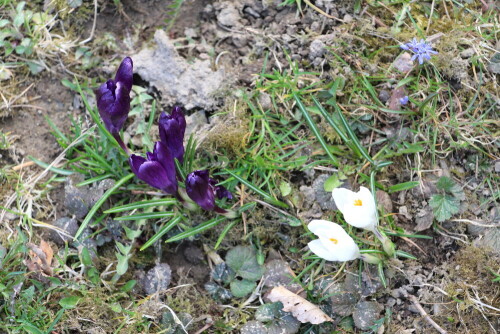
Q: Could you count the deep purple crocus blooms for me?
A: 4